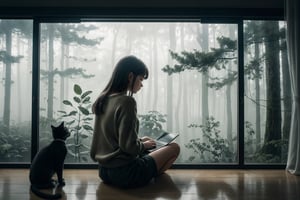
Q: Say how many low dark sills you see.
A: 1